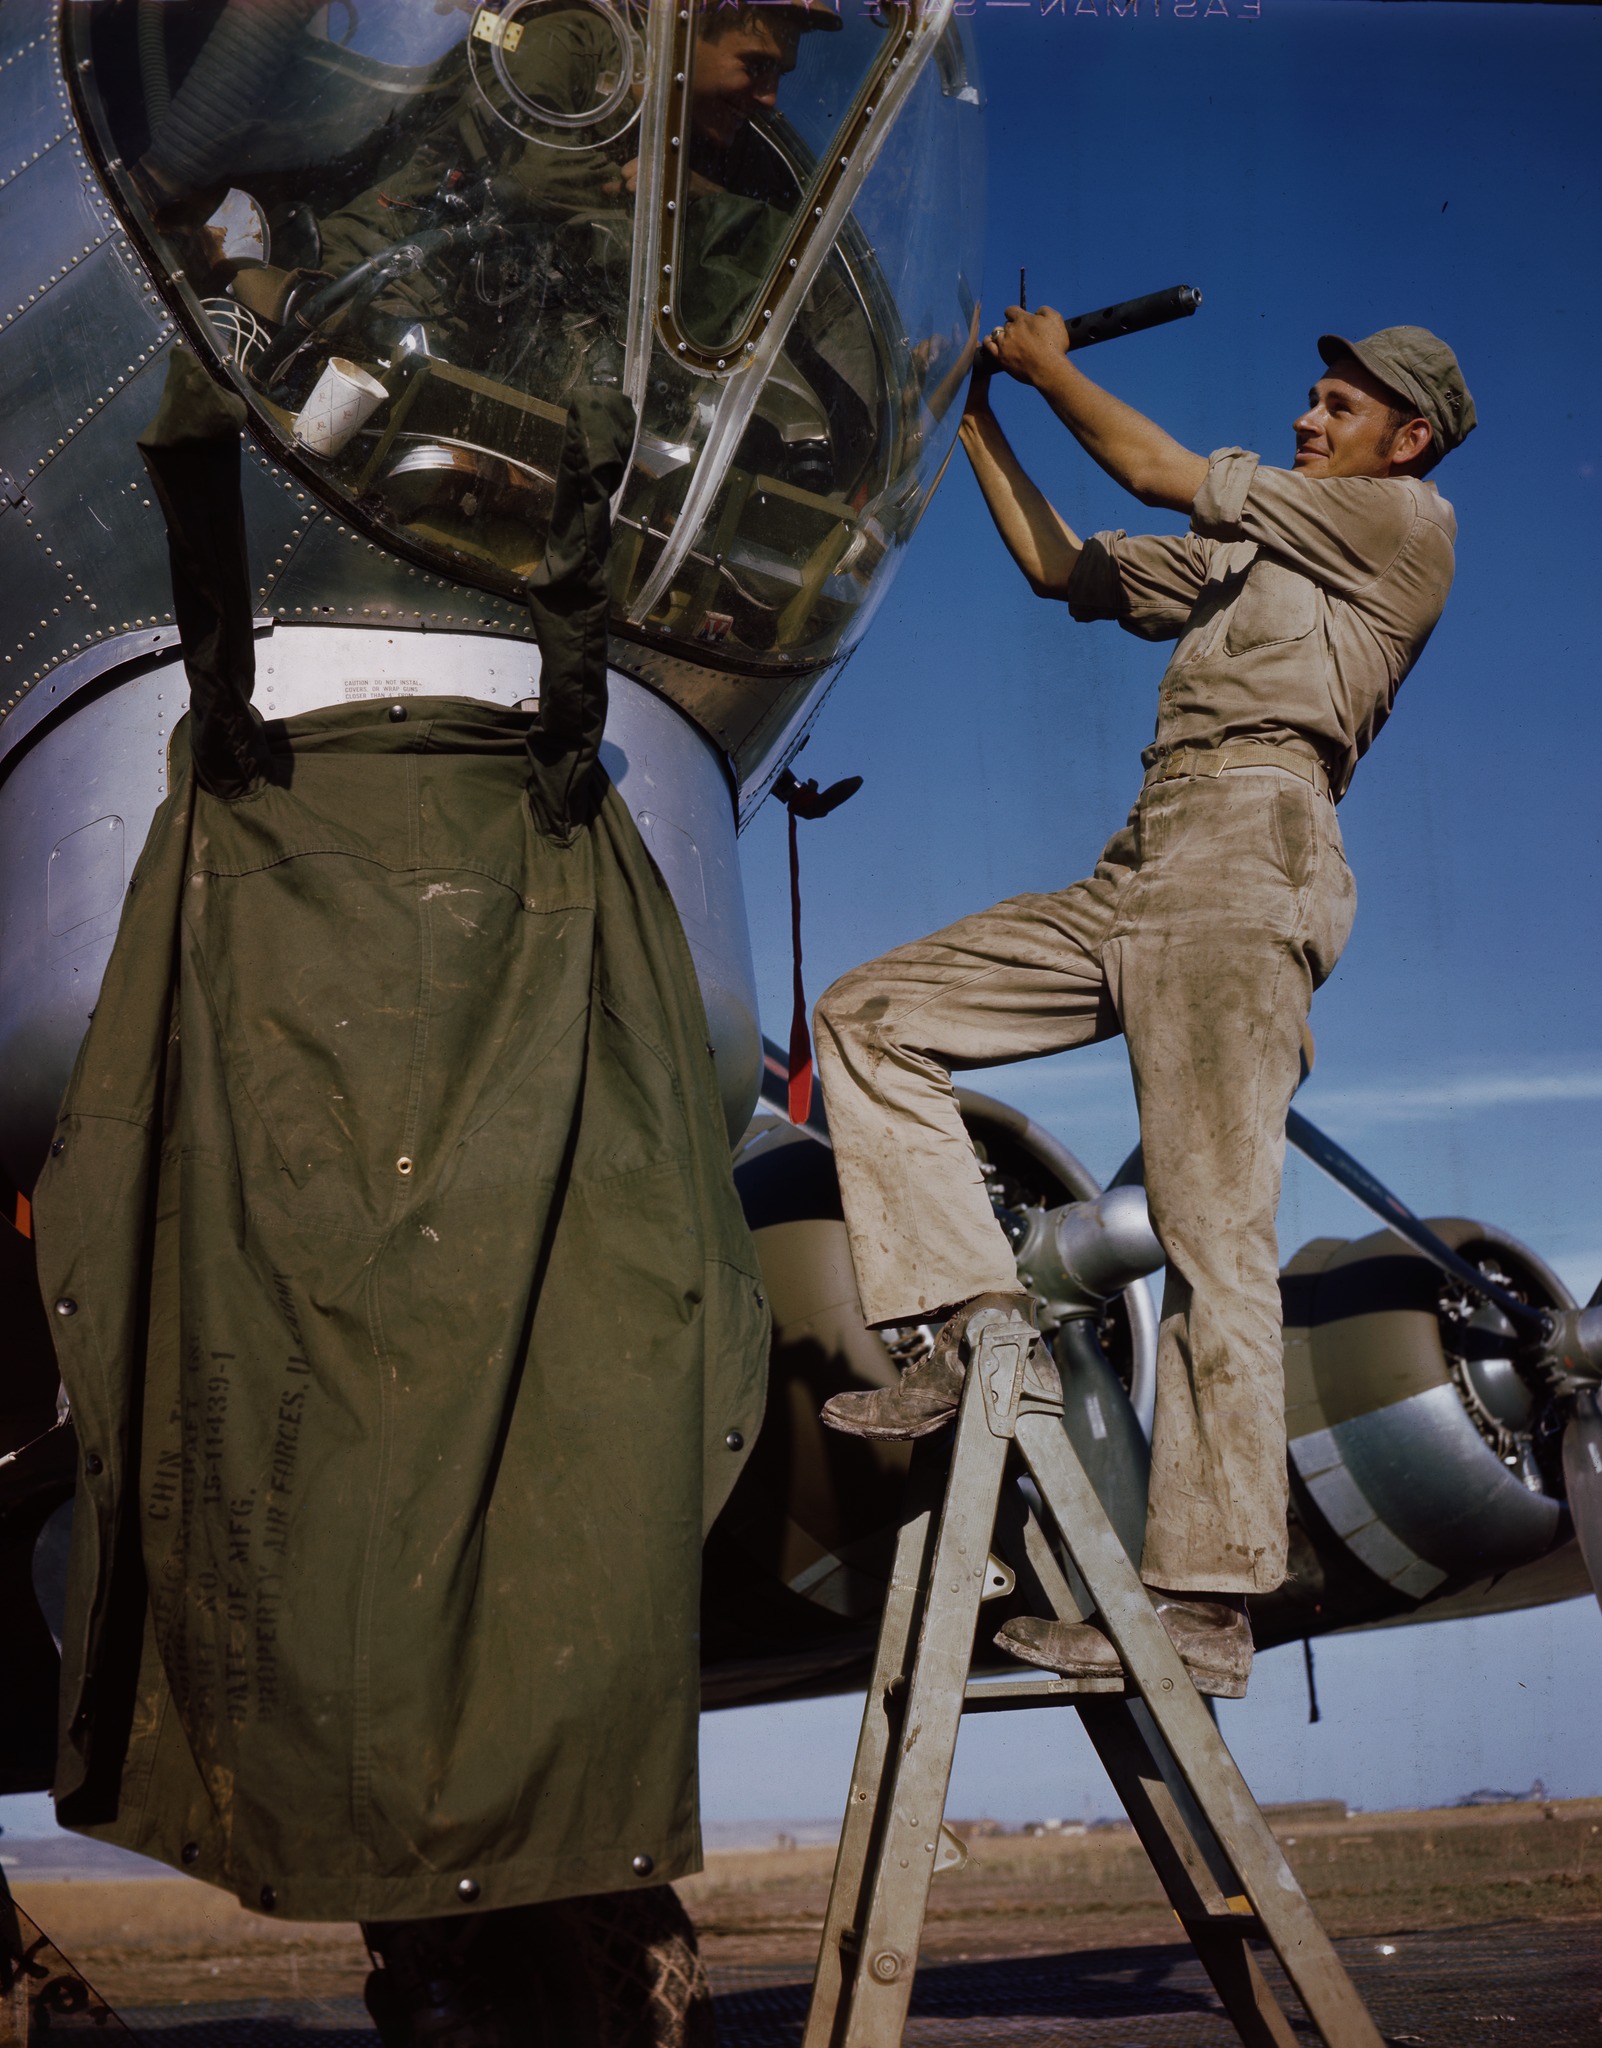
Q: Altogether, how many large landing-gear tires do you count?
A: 1